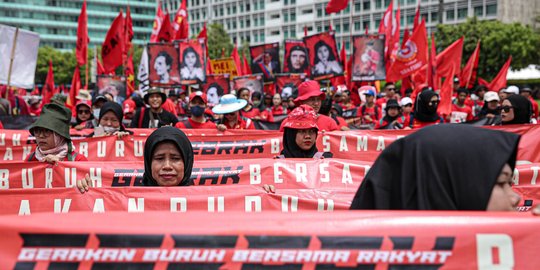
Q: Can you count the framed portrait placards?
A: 10